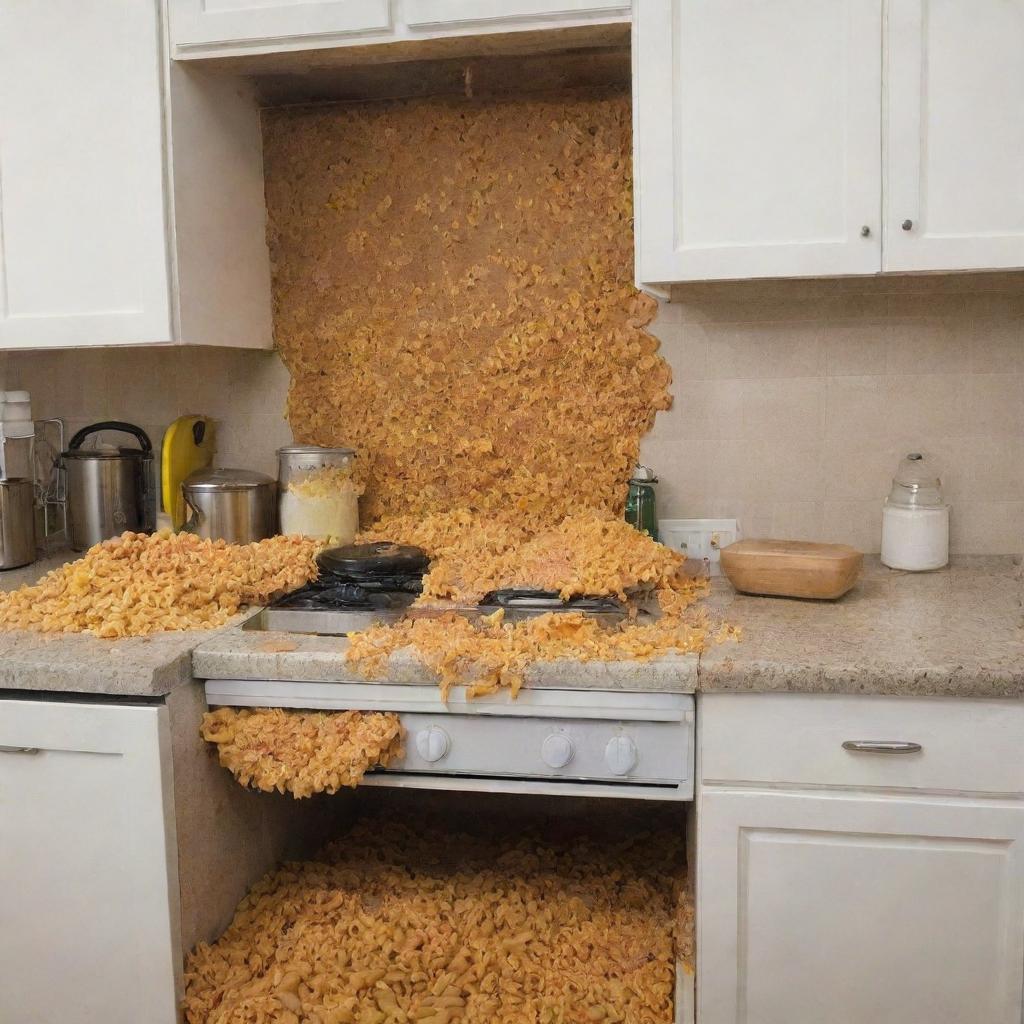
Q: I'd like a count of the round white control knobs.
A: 3